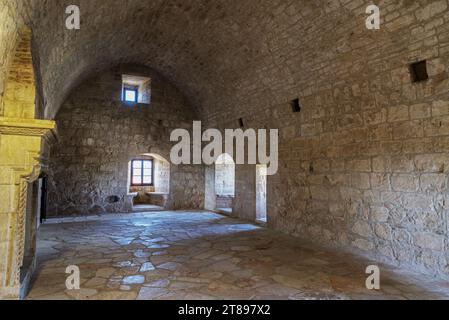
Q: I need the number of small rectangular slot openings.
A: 3